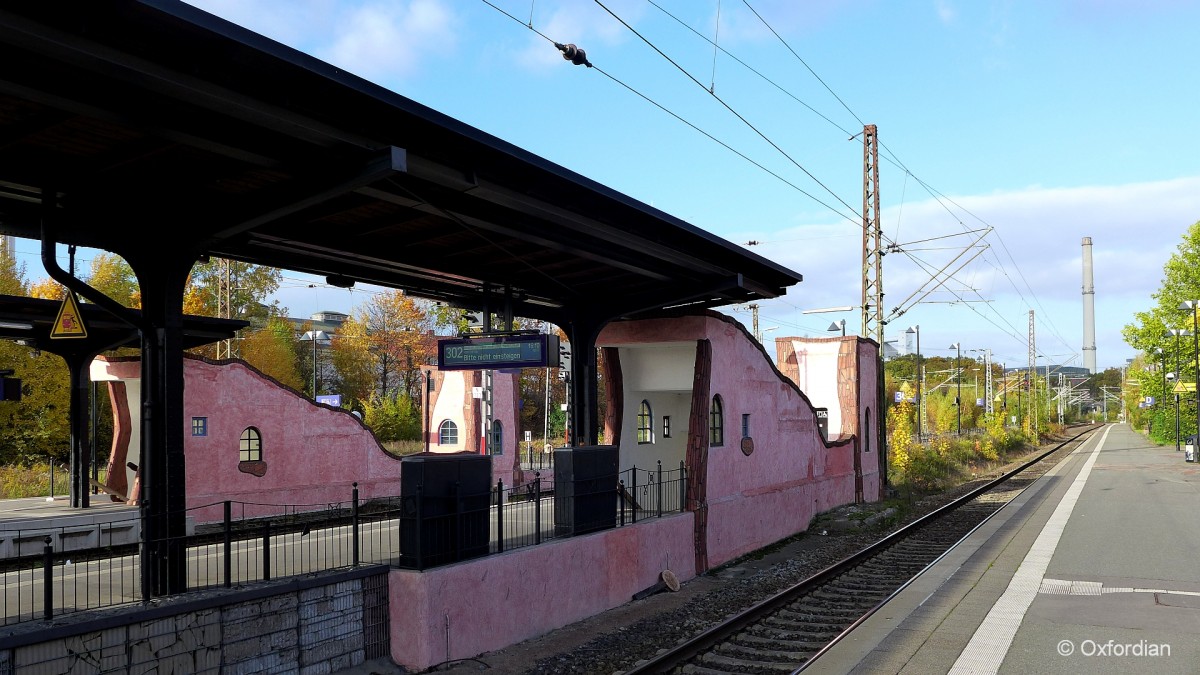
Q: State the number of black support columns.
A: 3